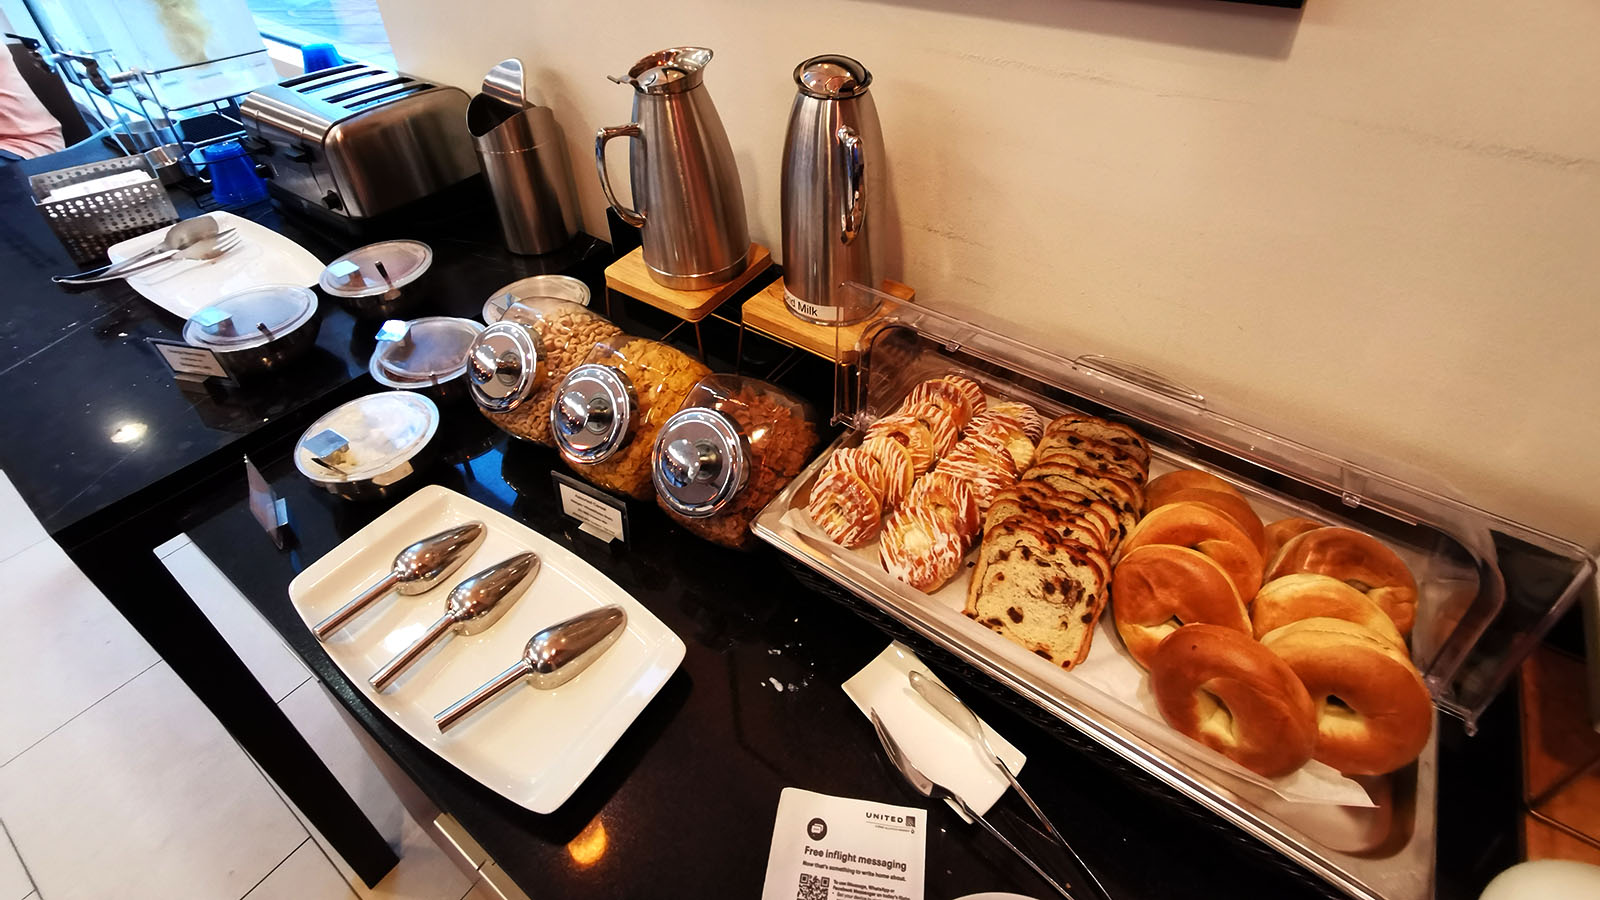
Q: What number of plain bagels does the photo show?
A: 9